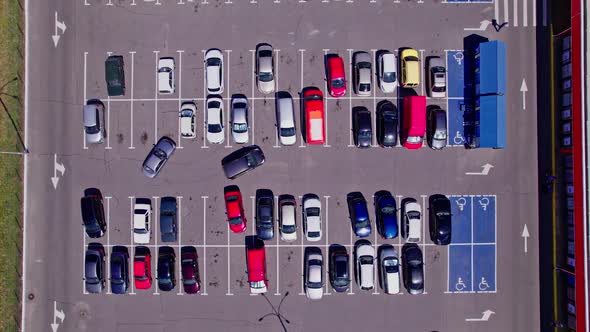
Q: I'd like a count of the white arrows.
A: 8